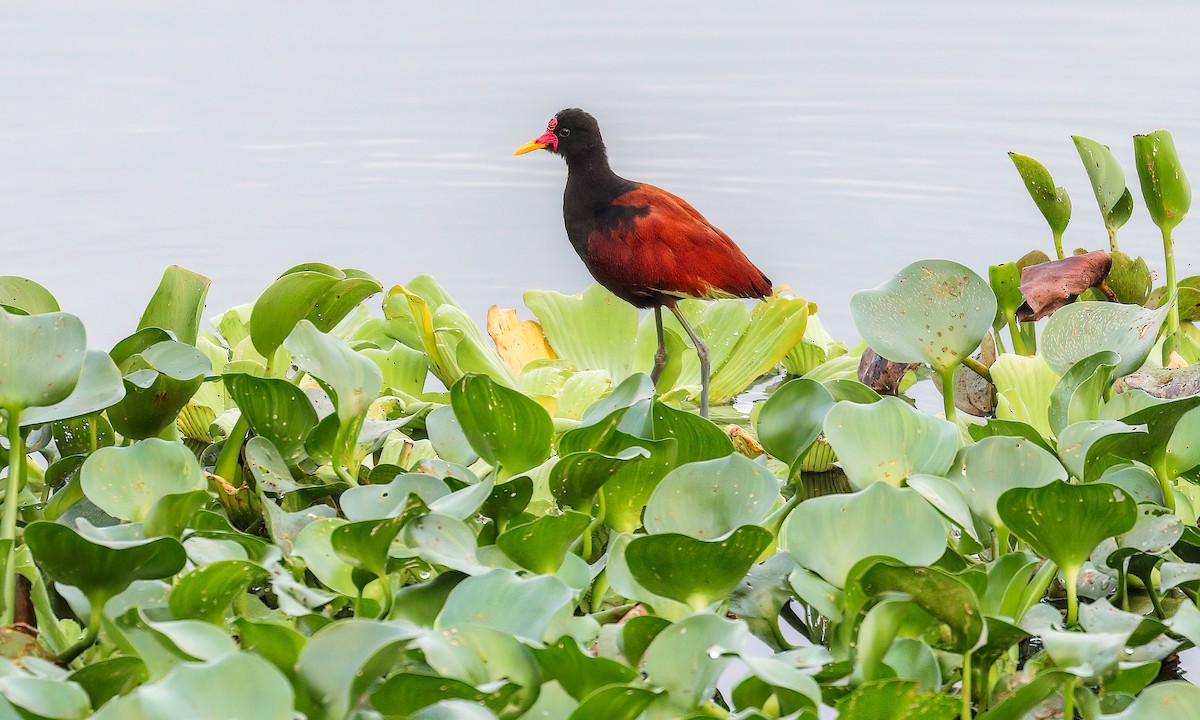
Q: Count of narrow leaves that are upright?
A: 3